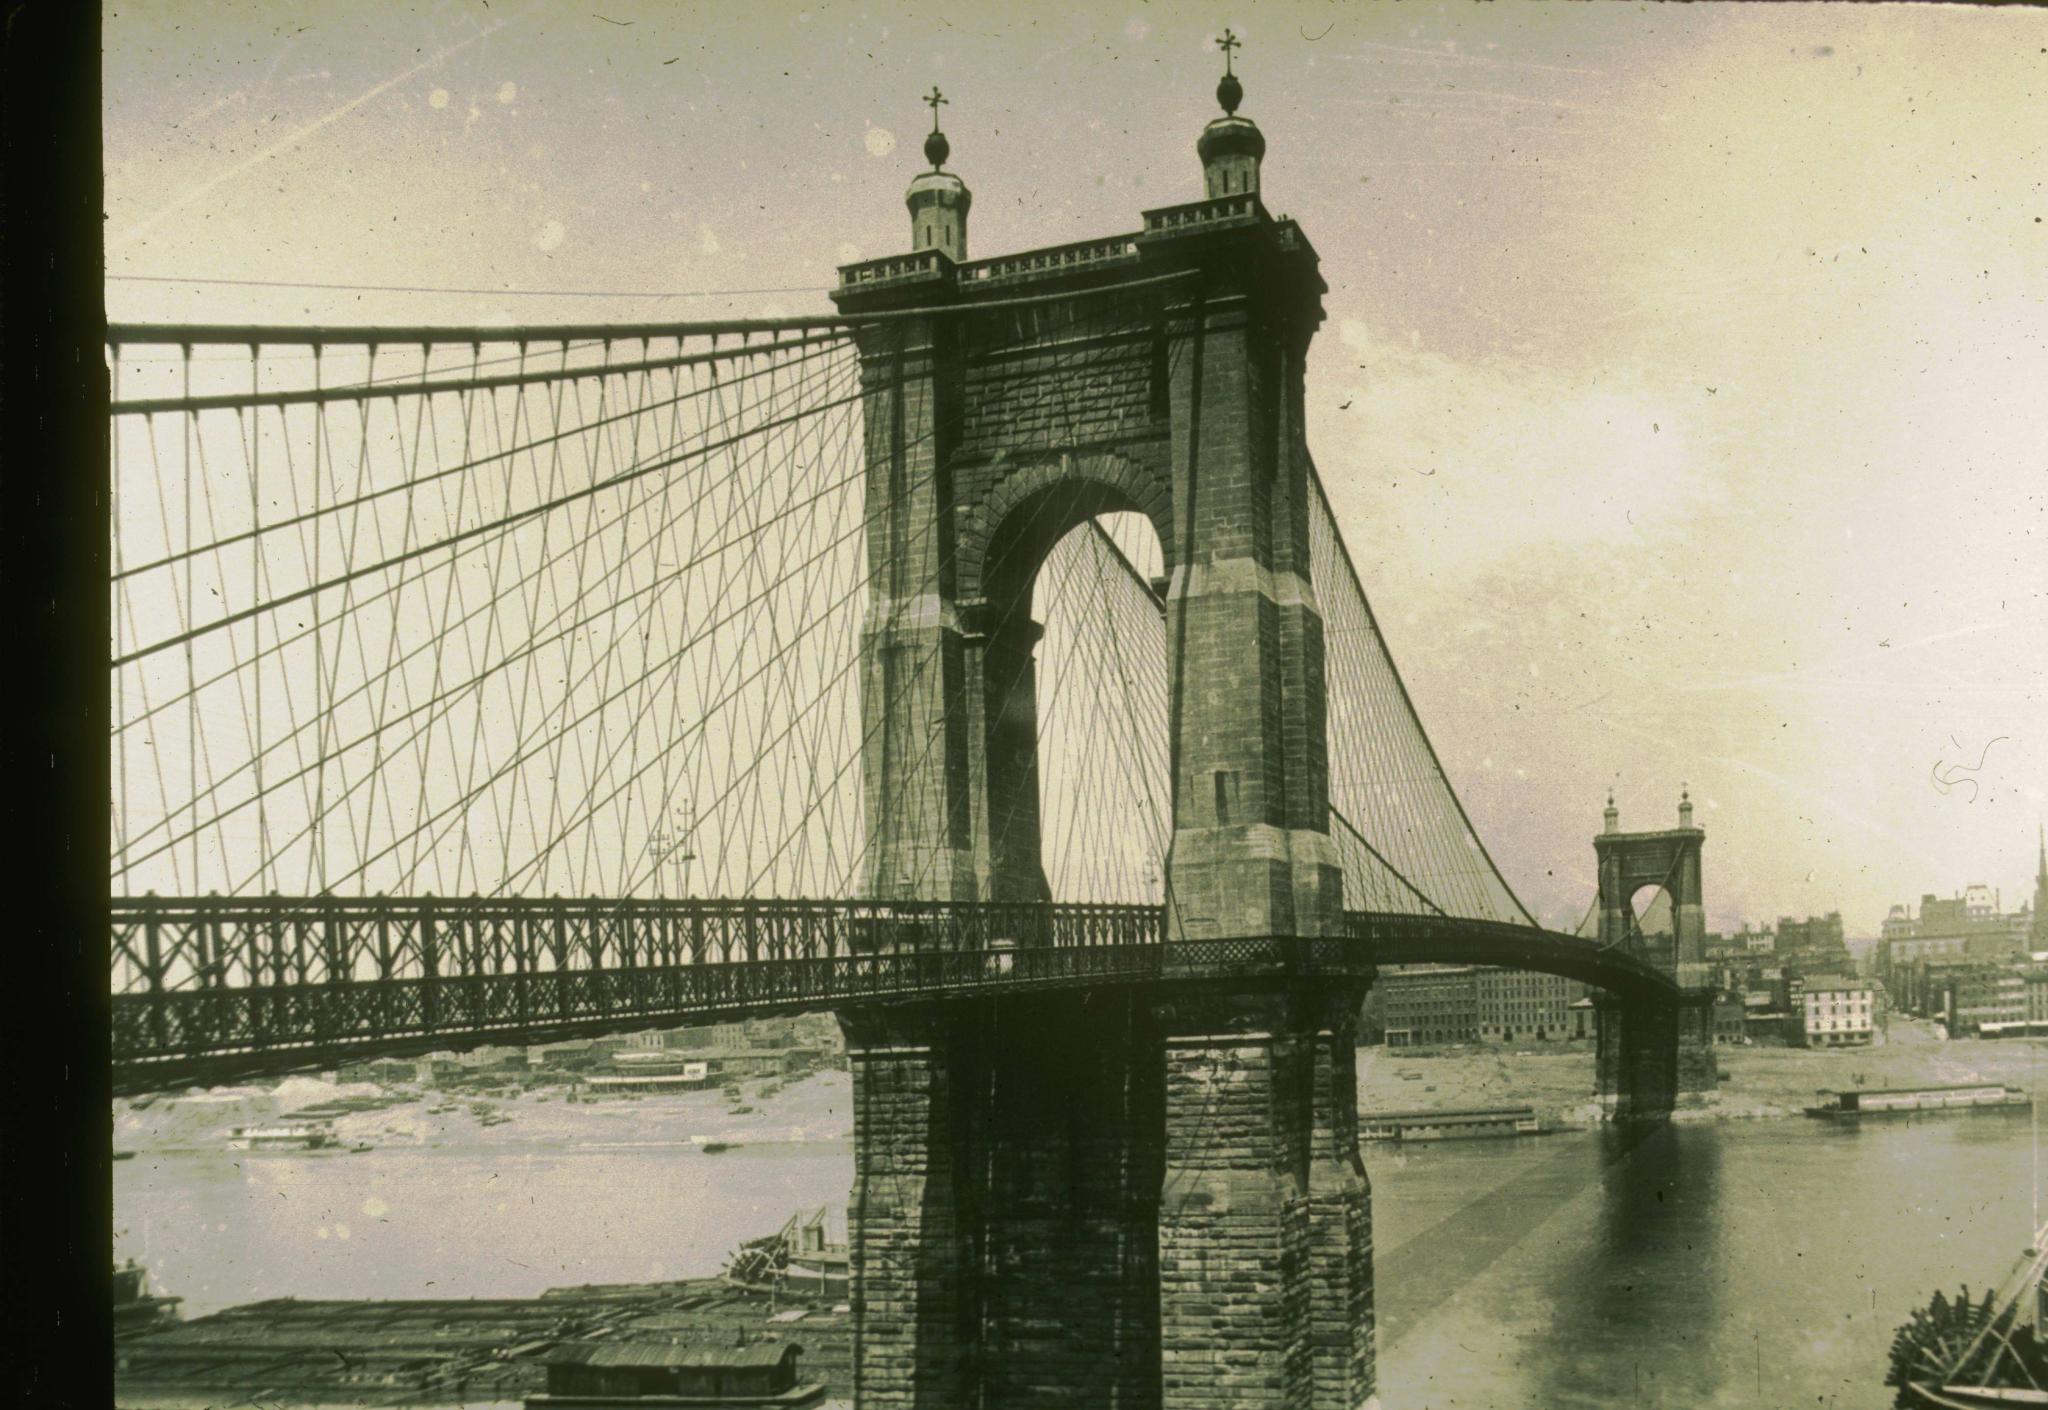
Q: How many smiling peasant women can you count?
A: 0